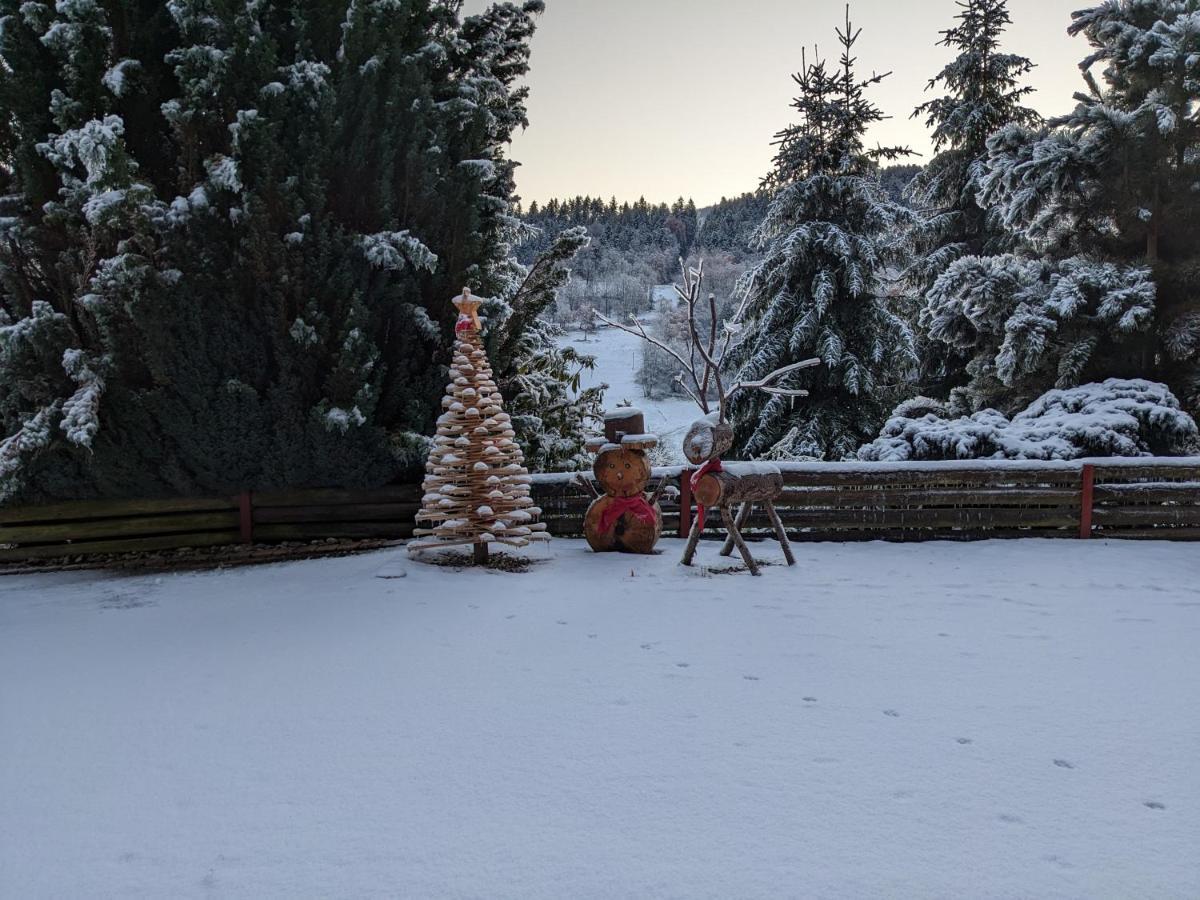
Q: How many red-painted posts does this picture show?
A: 3